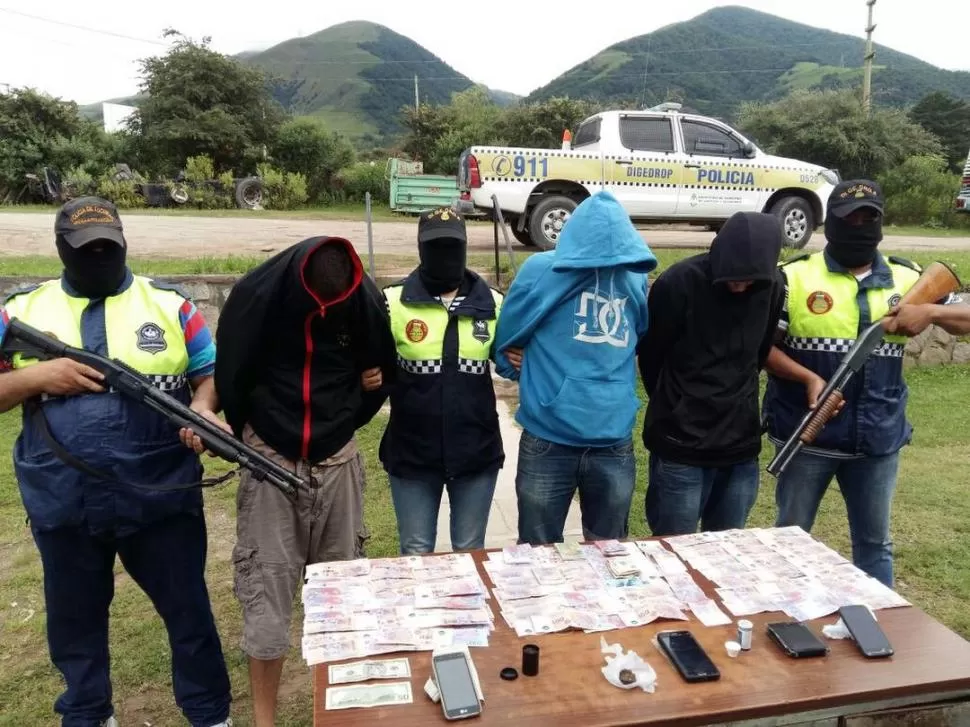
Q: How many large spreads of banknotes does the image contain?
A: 3